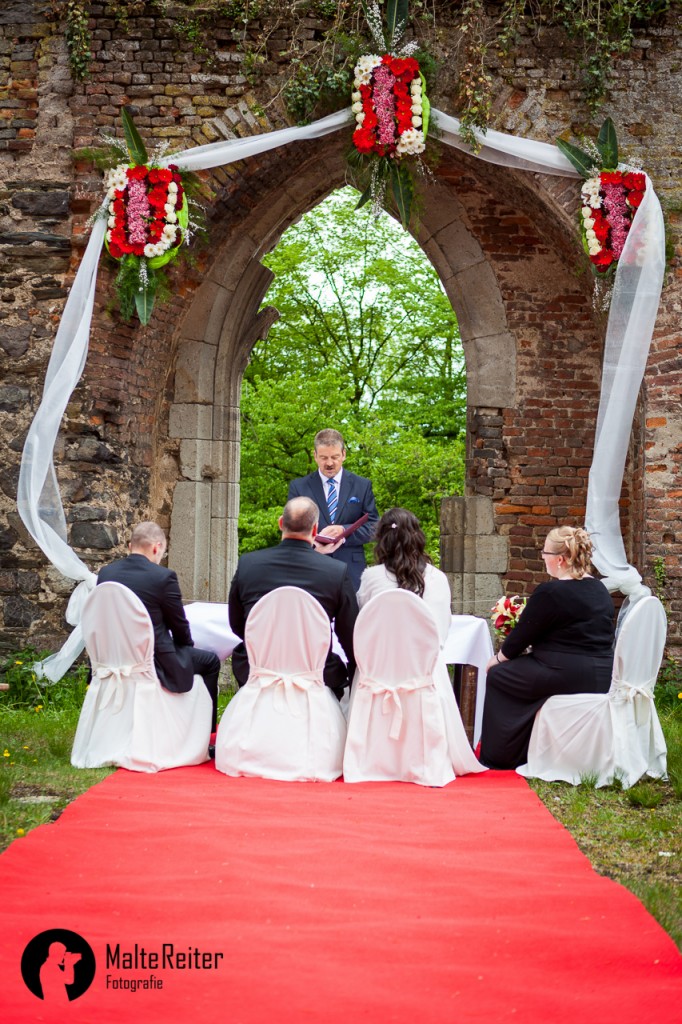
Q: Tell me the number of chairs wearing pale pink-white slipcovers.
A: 4